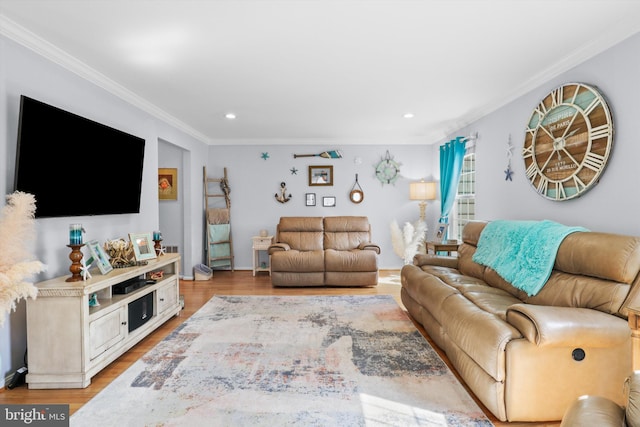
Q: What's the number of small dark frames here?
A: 2